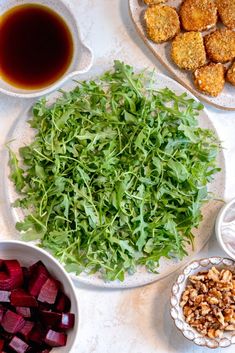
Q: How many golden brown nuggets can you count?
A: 8